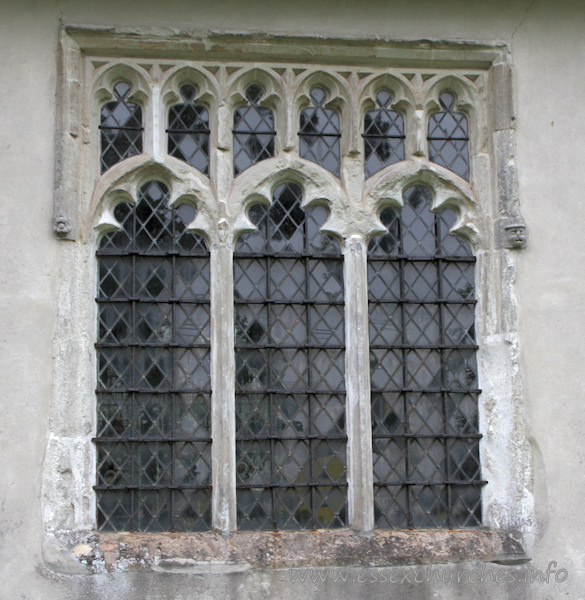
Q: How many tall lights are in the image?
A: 3